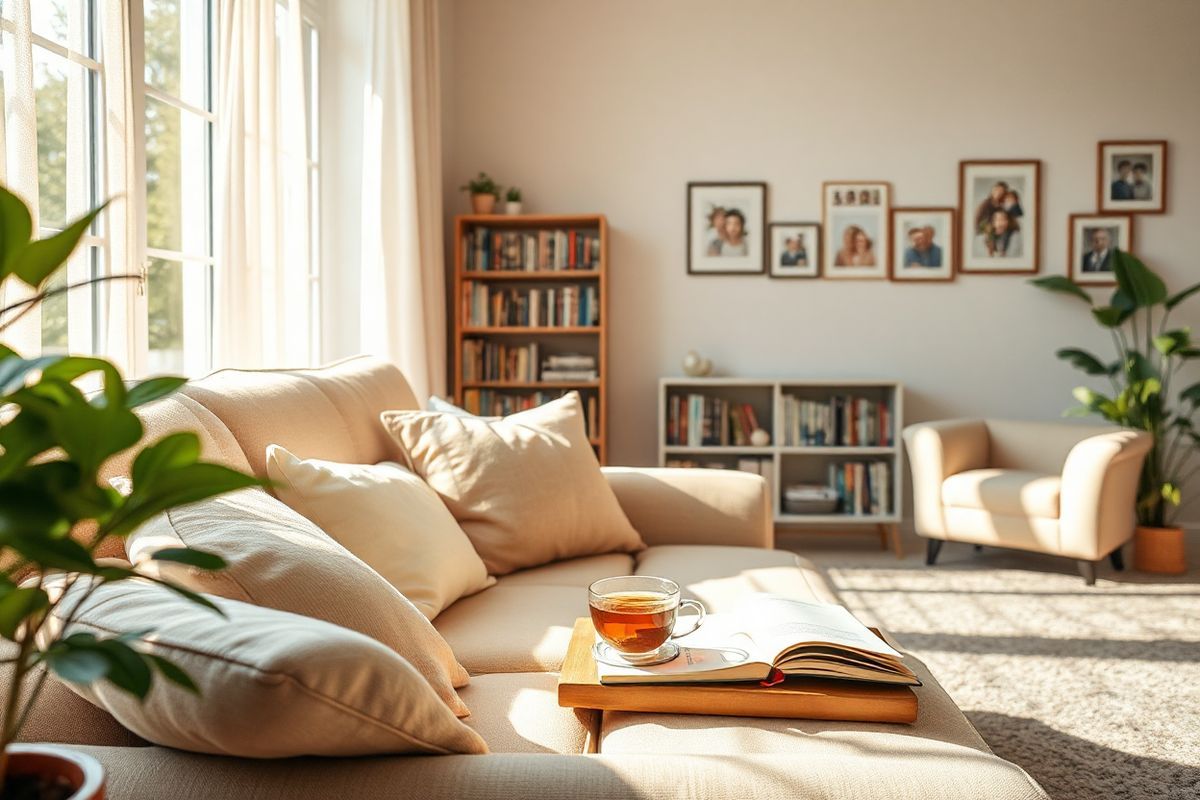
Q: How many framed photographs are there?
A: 7